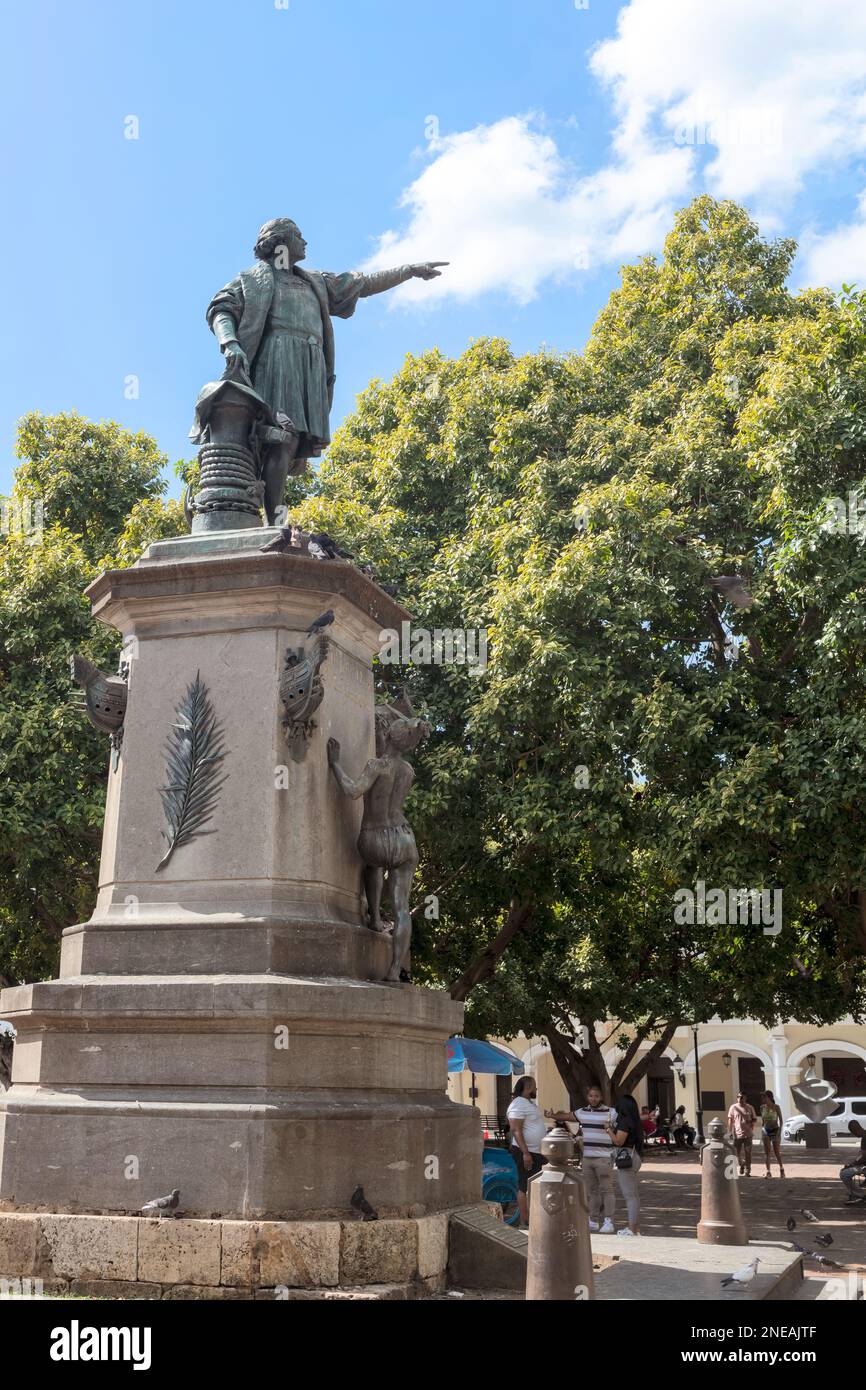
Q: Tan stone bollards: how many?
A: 2